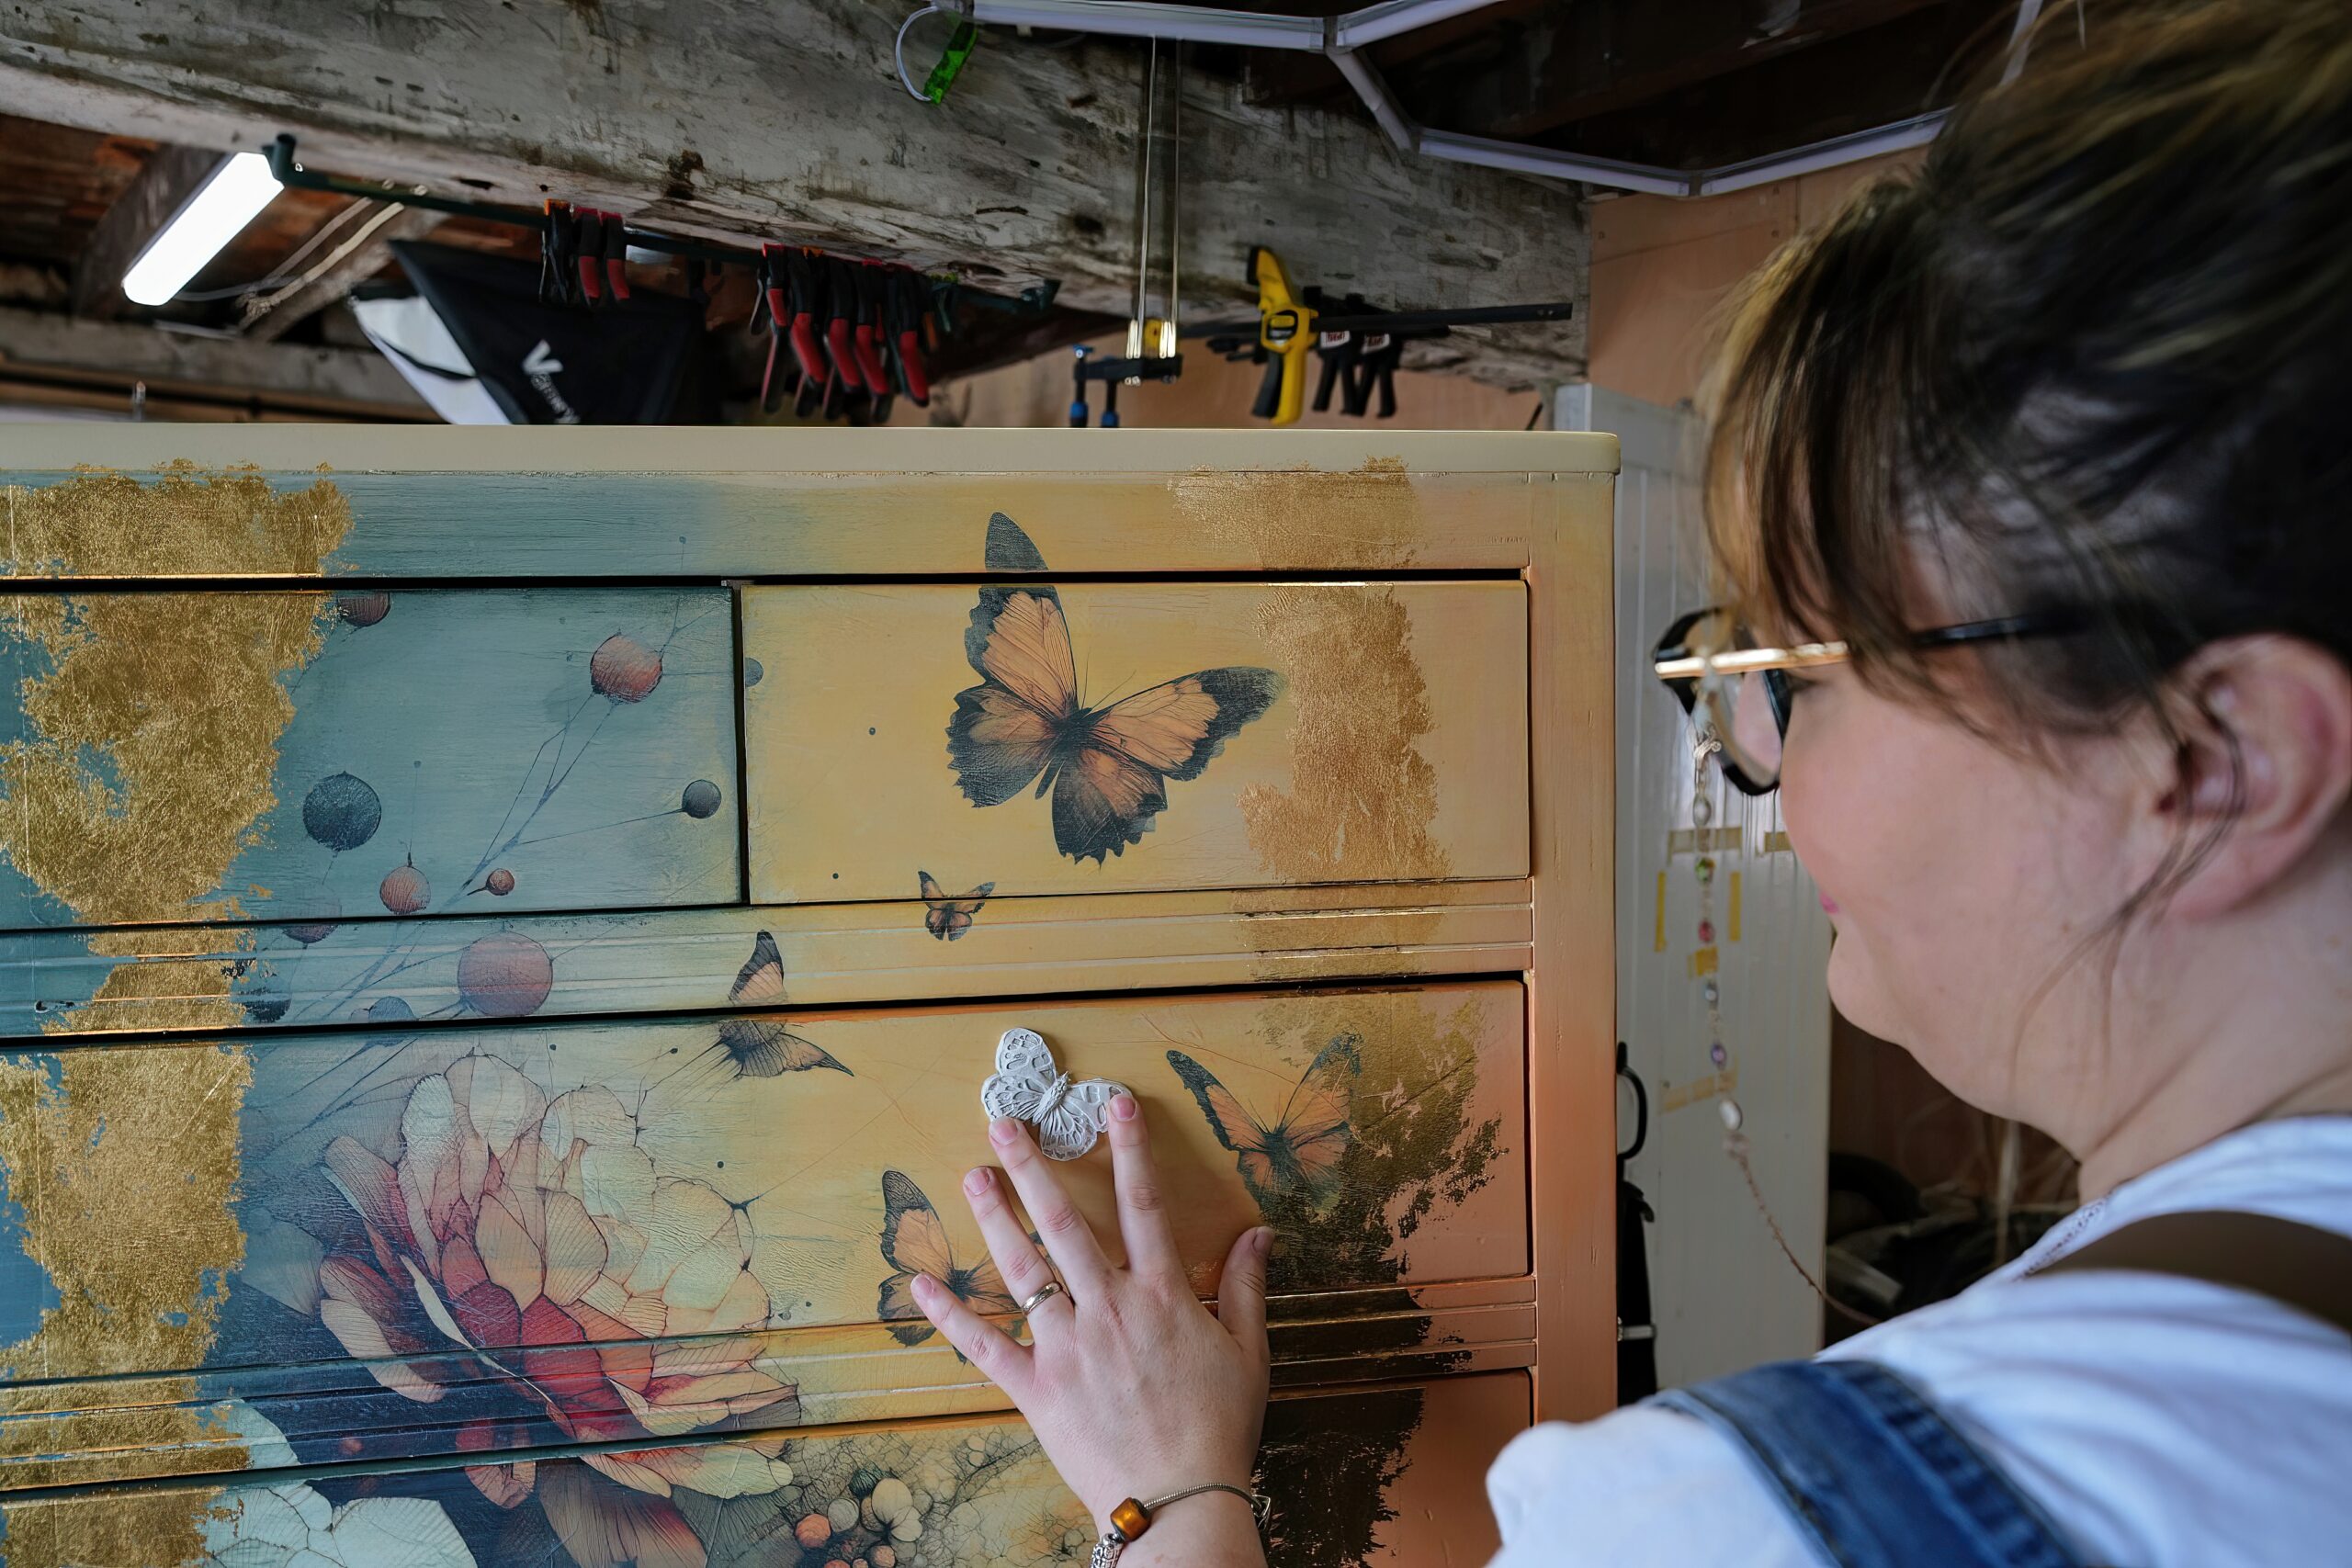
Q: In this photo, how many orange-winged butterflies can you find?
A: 5